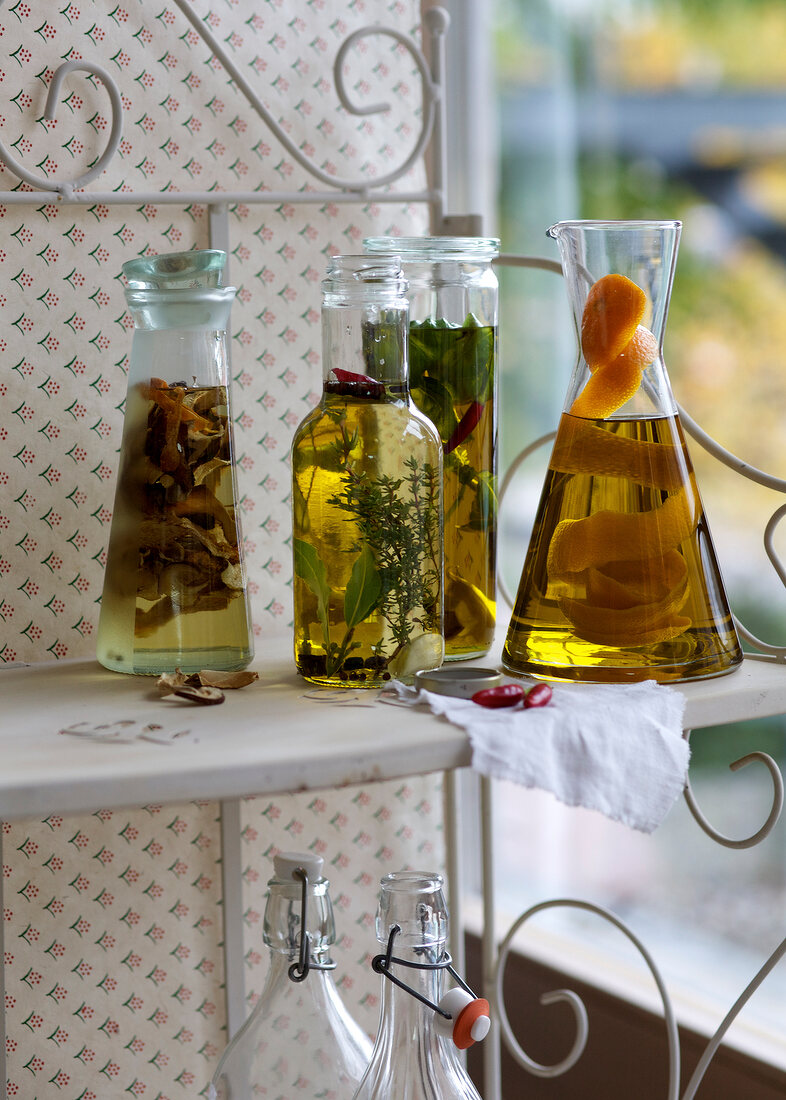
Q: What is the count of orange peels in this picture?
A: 1